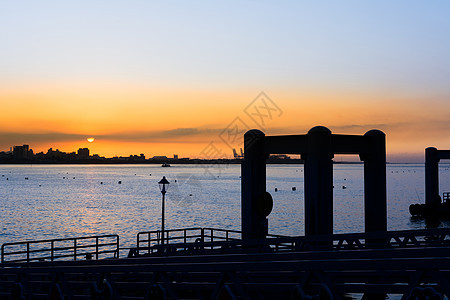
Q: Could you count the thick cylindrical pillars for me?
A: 4